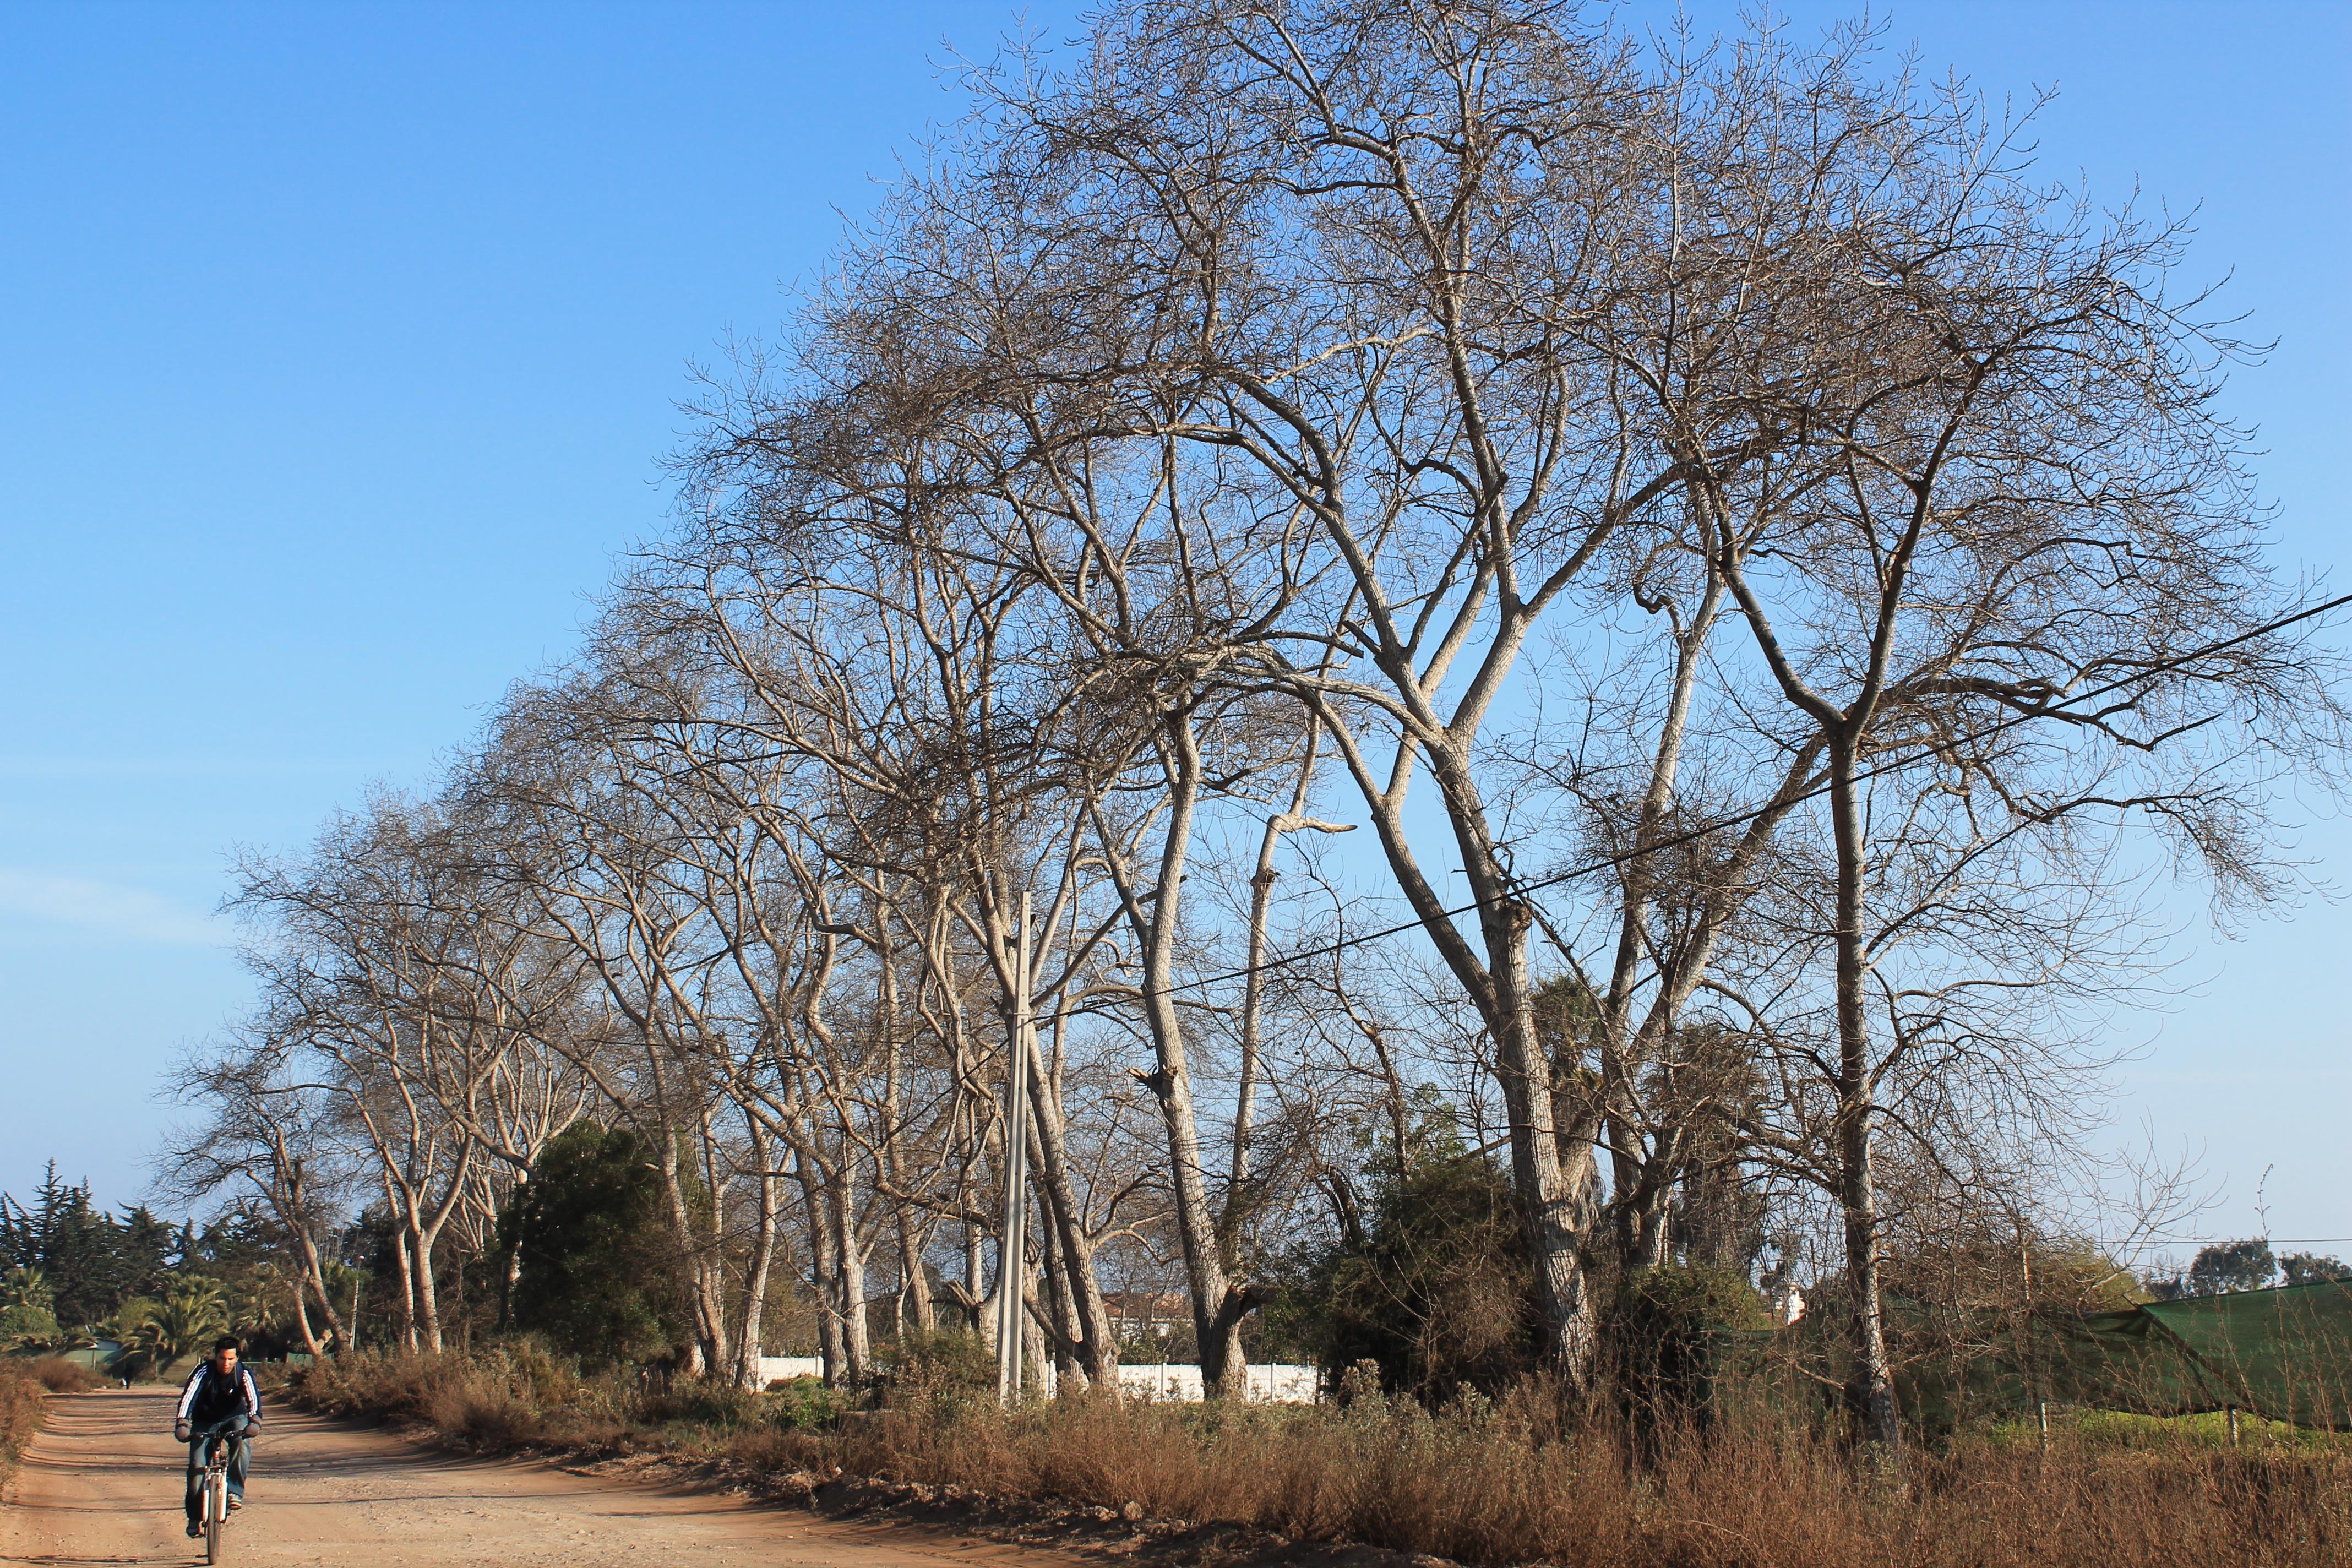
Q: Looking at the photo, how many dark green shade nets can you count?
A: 1